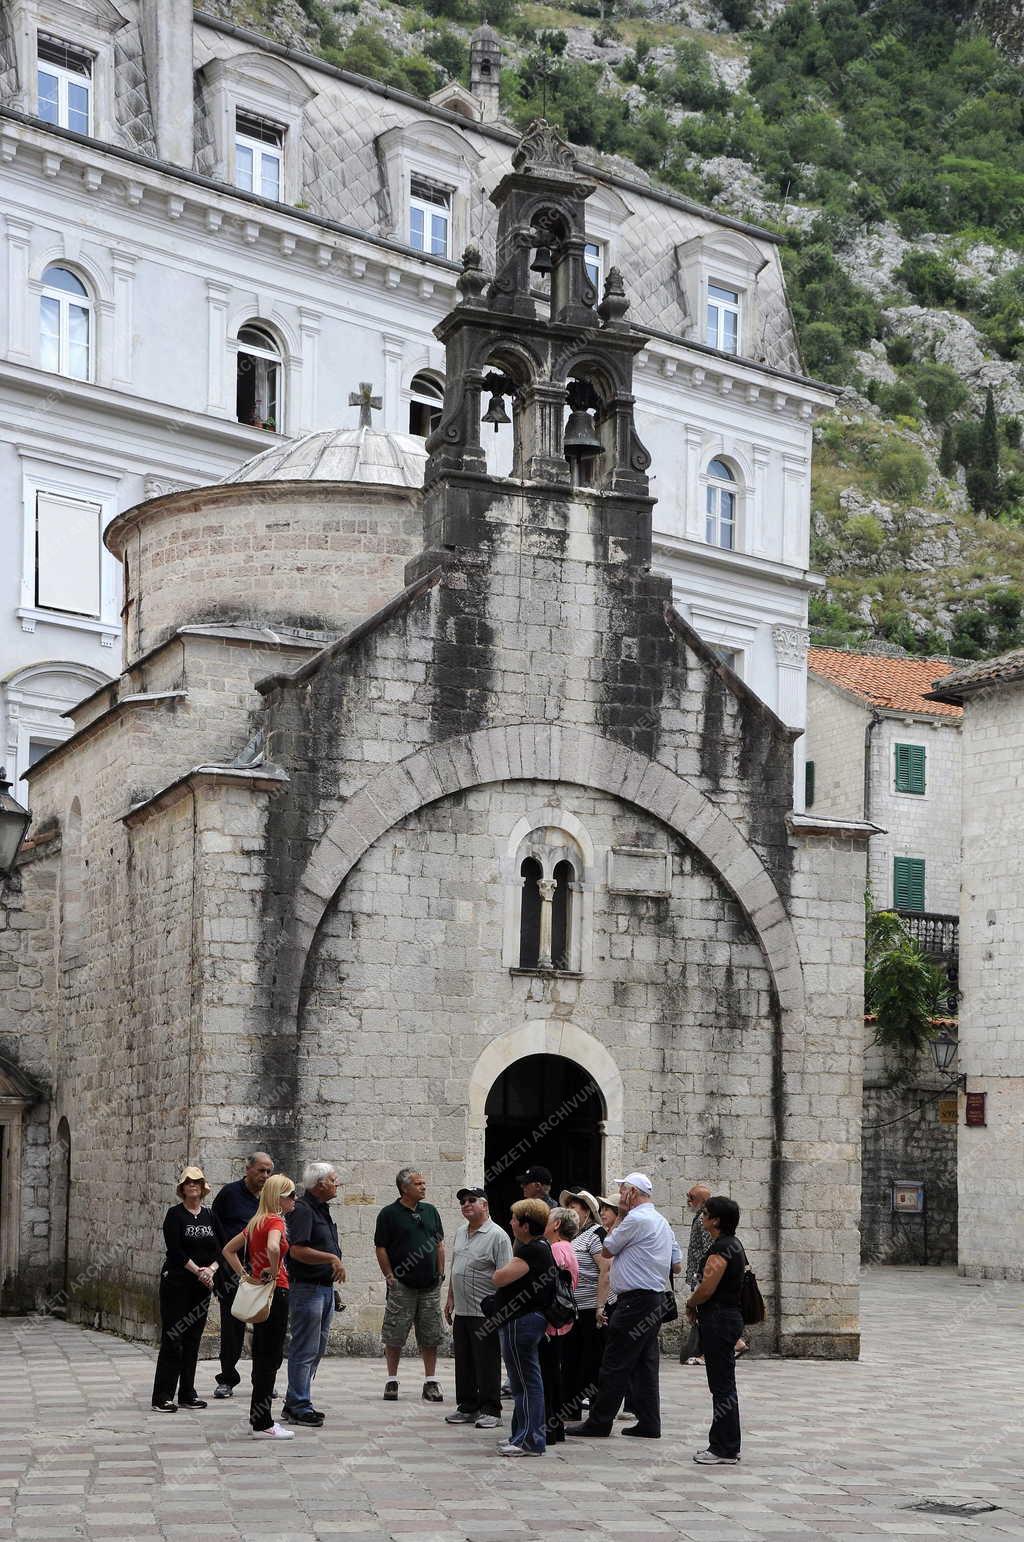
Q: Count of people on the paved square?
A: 14